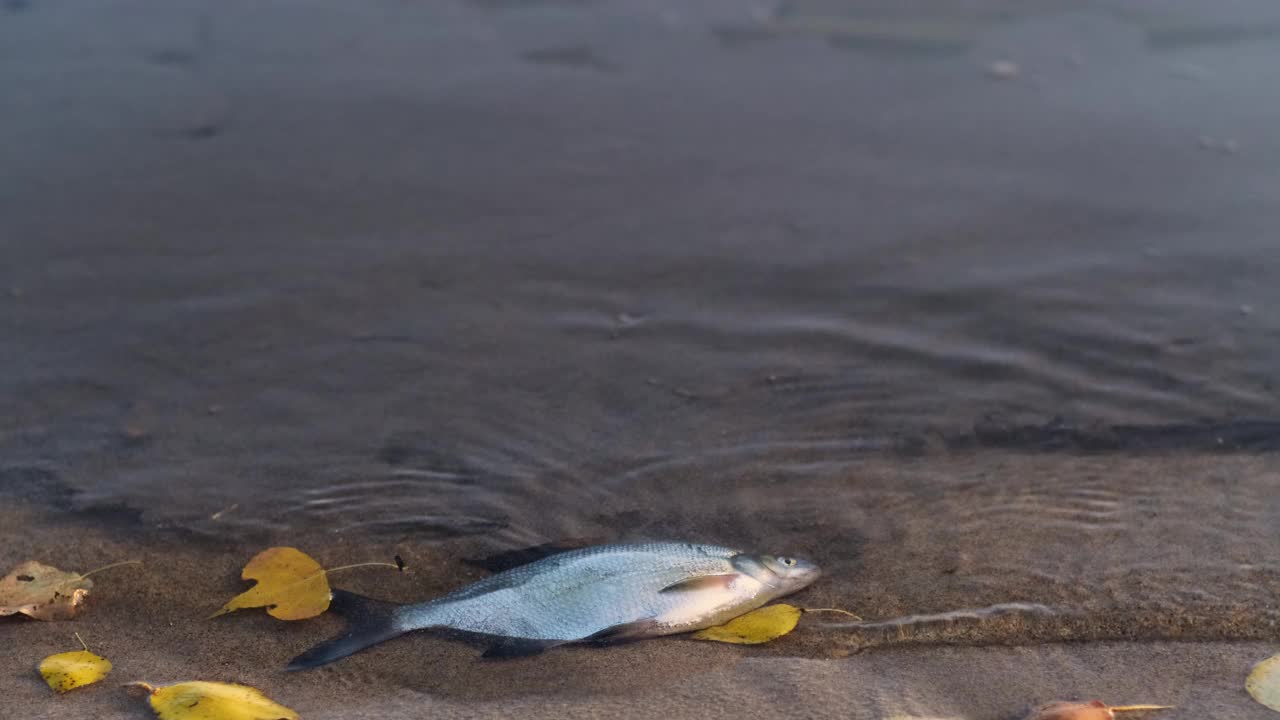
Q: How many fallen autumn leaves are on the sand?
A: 7